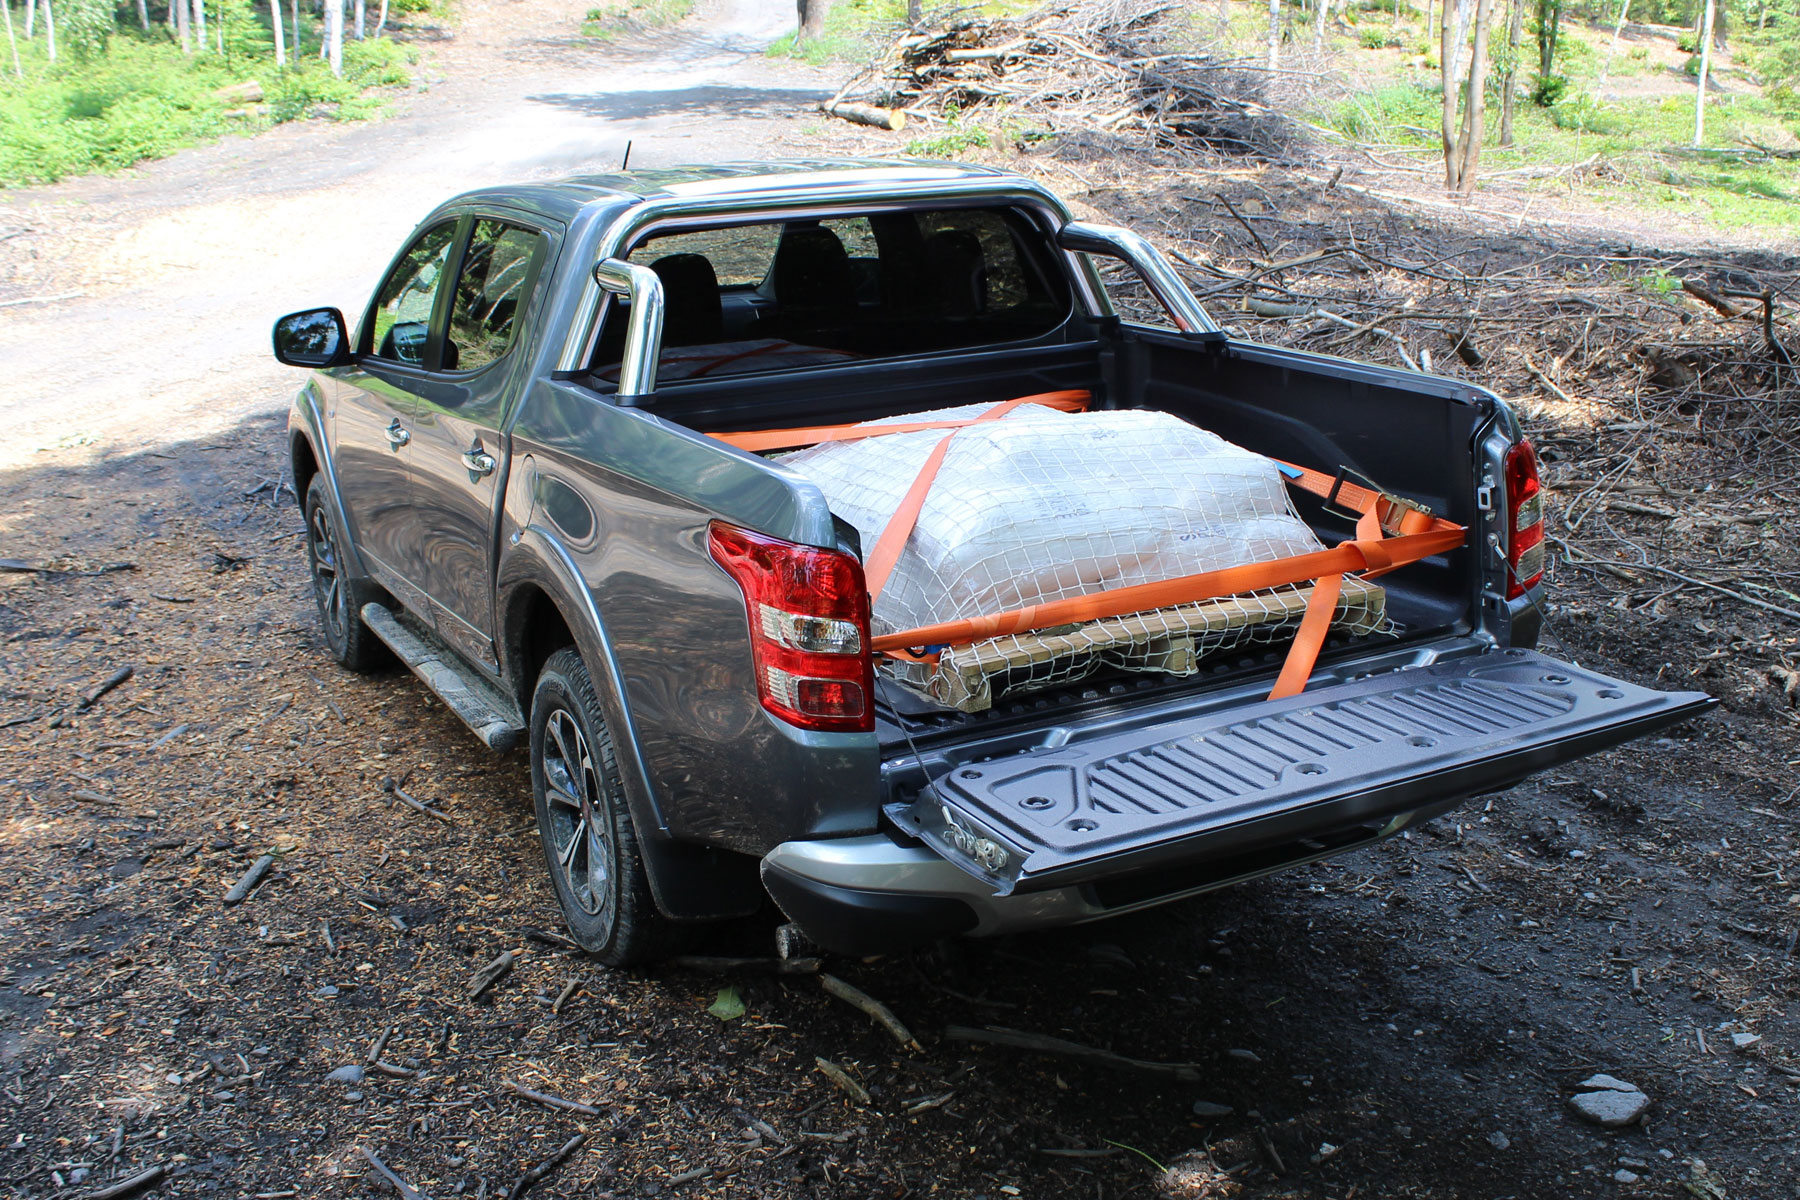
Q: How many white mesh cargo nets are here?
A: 1